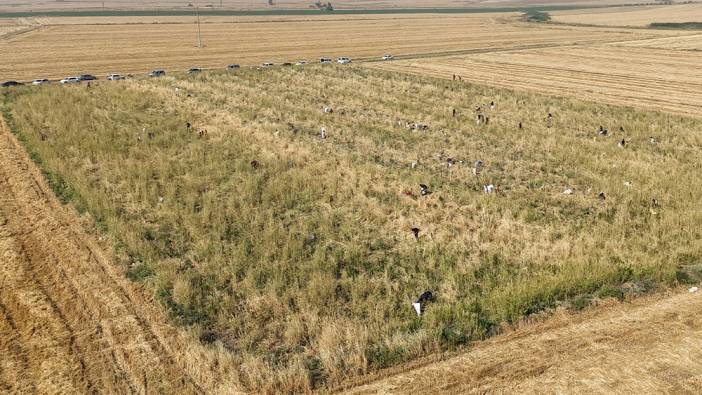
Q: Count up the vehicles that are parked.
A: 14